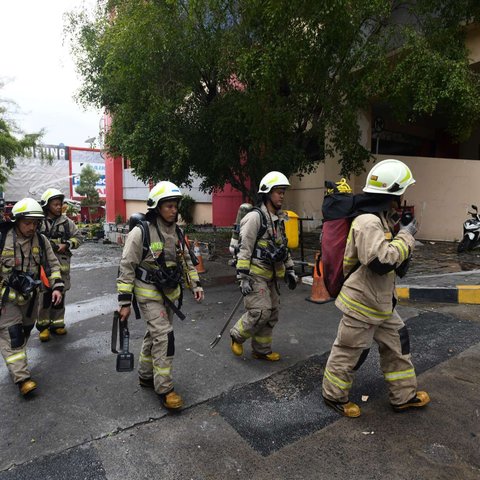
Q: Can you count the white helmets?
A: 5